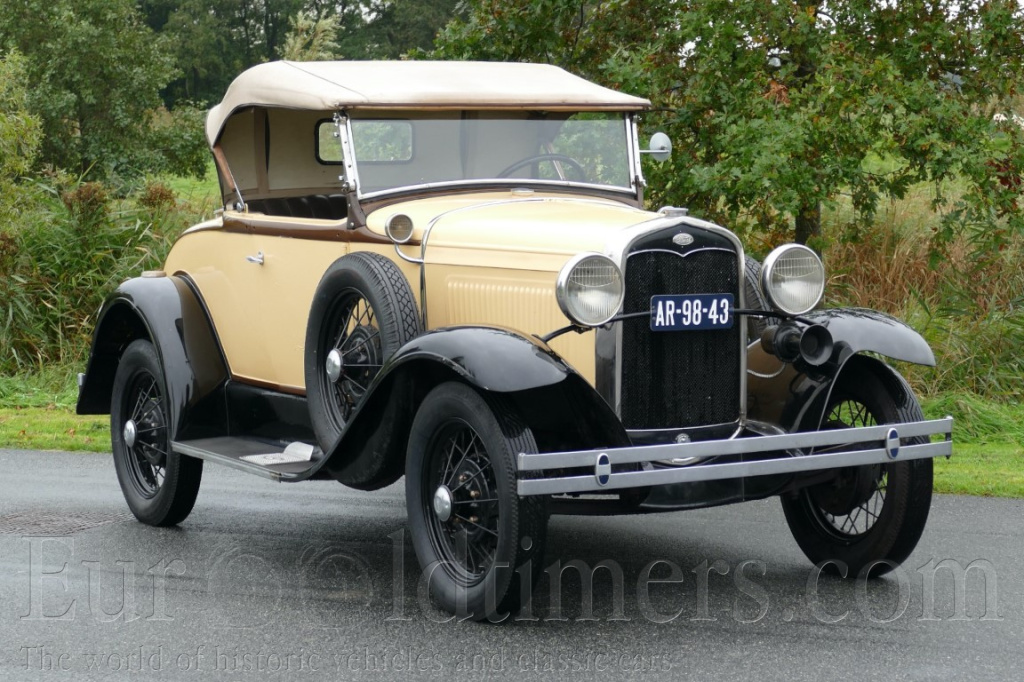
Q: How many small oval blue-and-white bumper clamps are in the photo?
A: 2